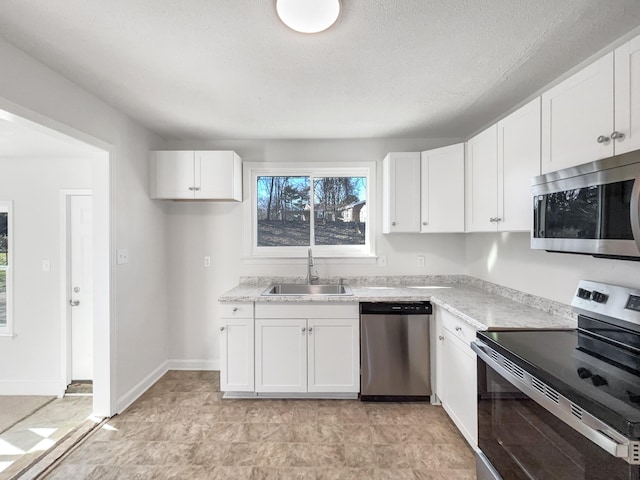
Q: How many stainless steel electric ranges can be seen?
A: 1